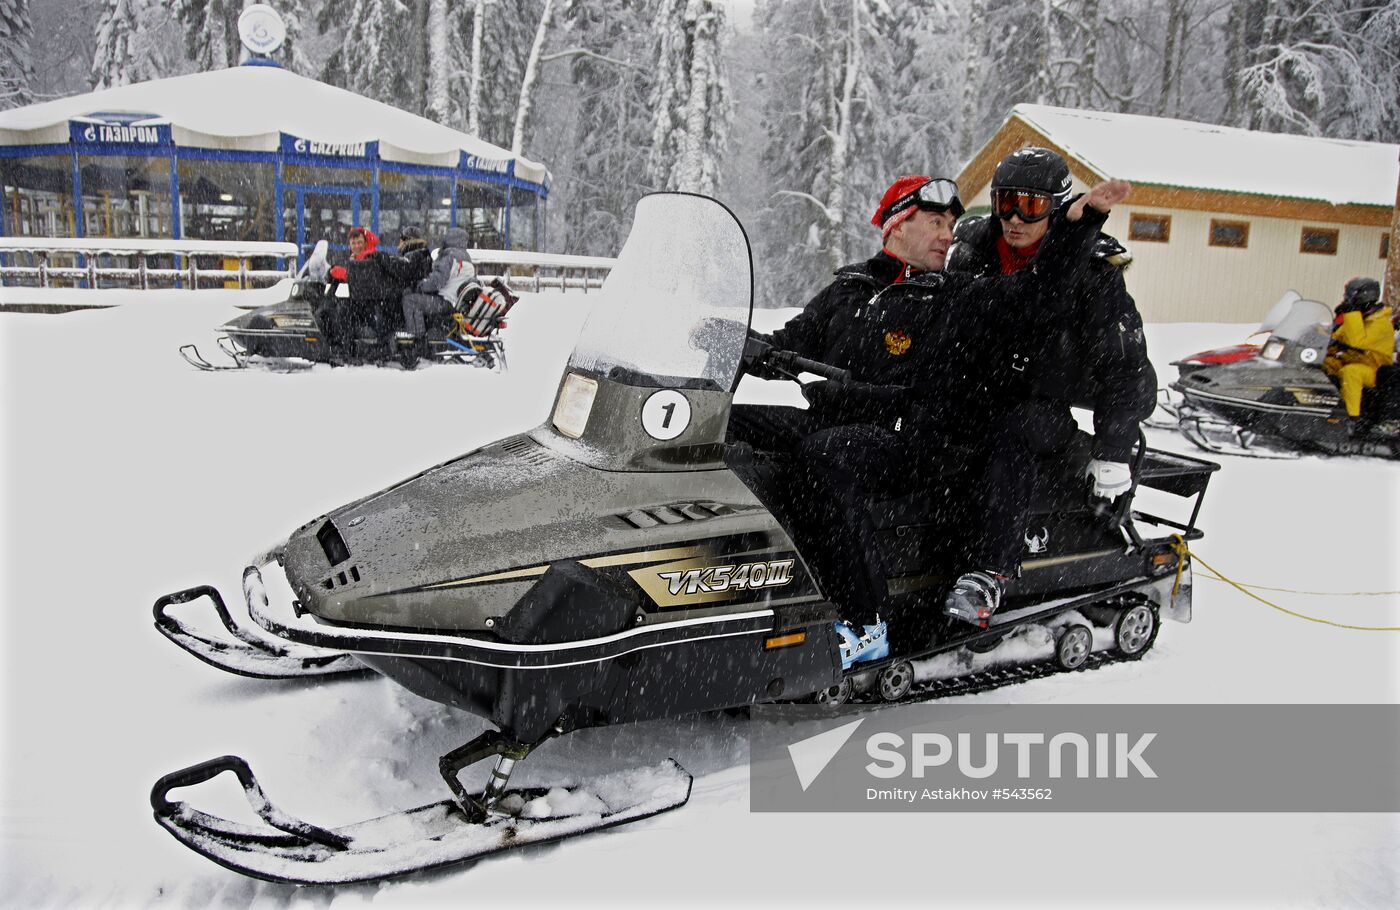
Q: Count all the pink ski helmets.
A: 0